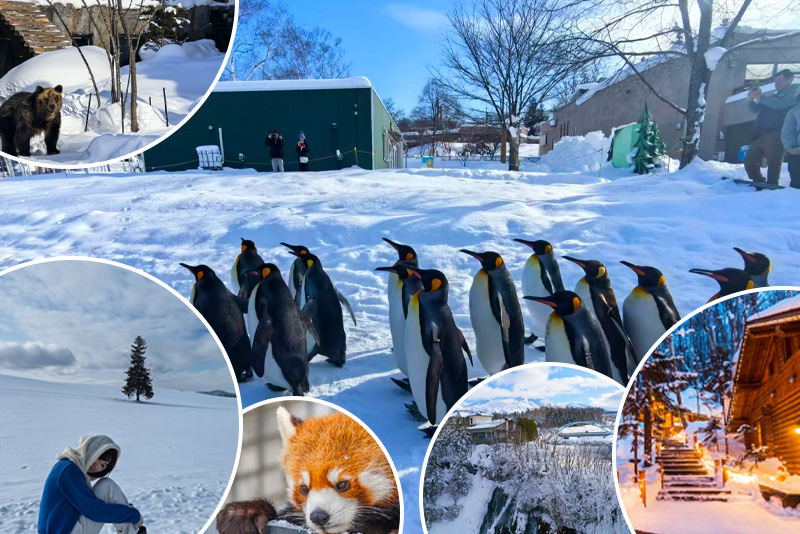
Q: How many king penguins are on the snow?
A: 15